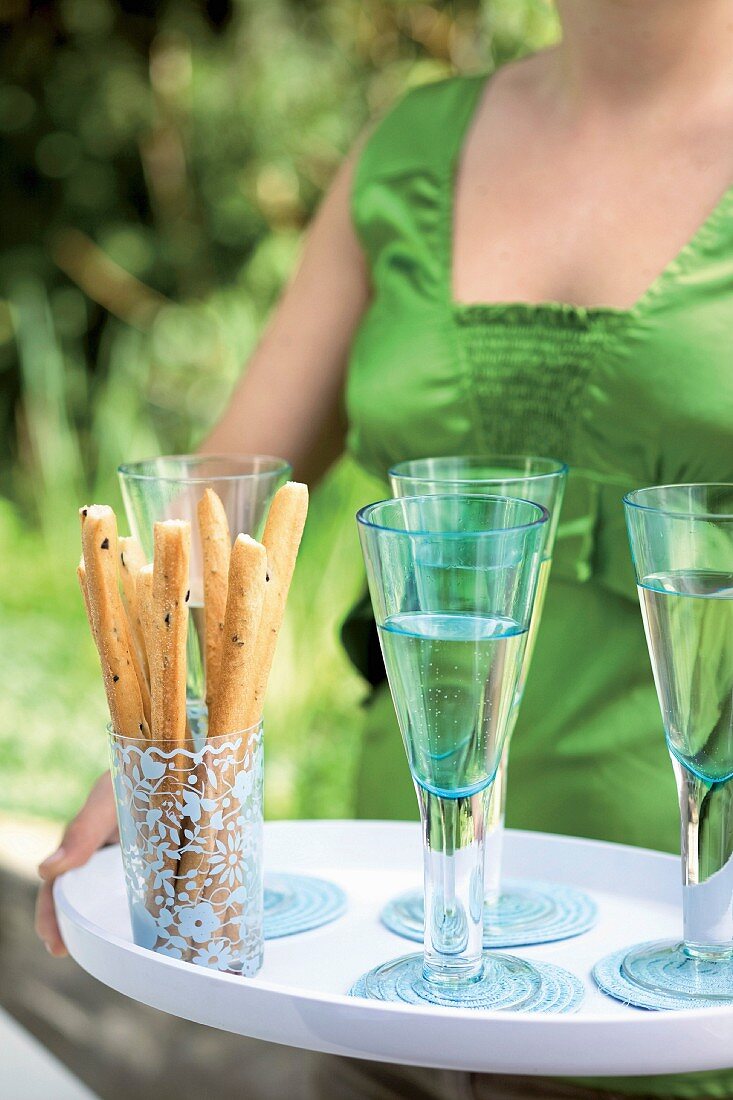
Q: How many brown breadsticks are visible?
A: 8